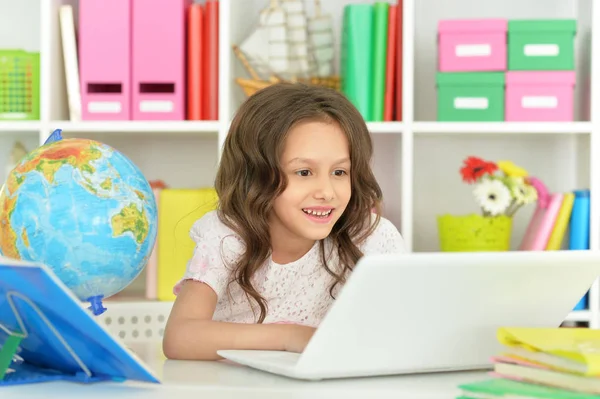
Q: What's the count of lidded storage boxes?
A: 4